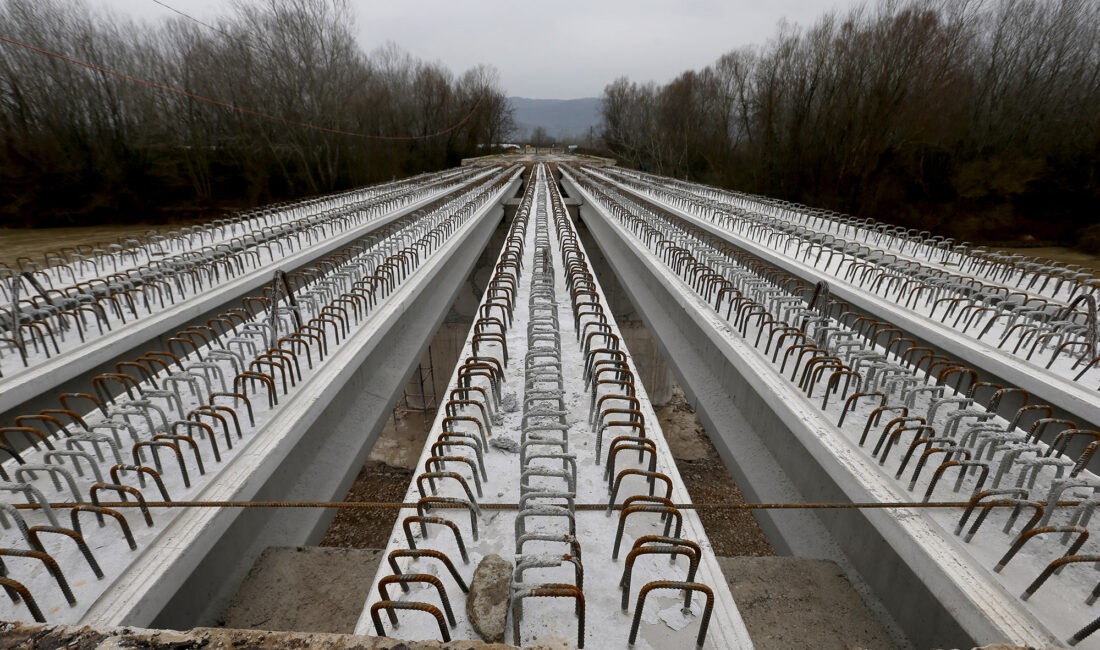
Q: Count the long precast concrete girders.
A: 7